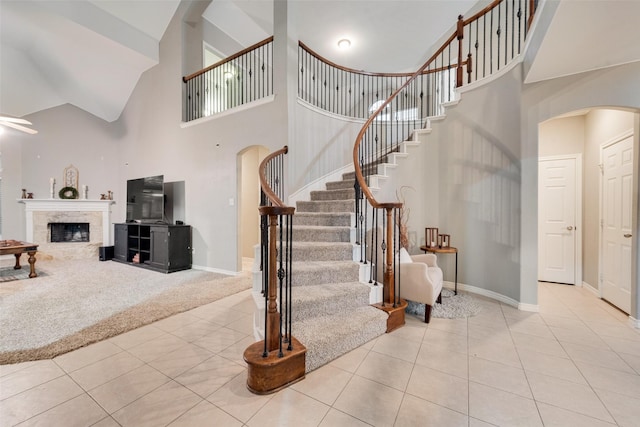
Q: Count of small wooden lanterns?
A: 2